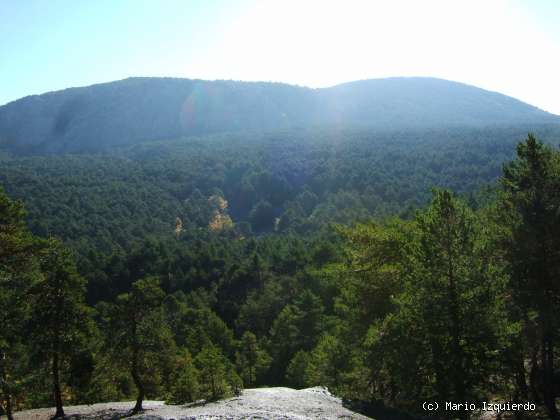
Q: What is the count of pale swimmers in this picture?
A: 0